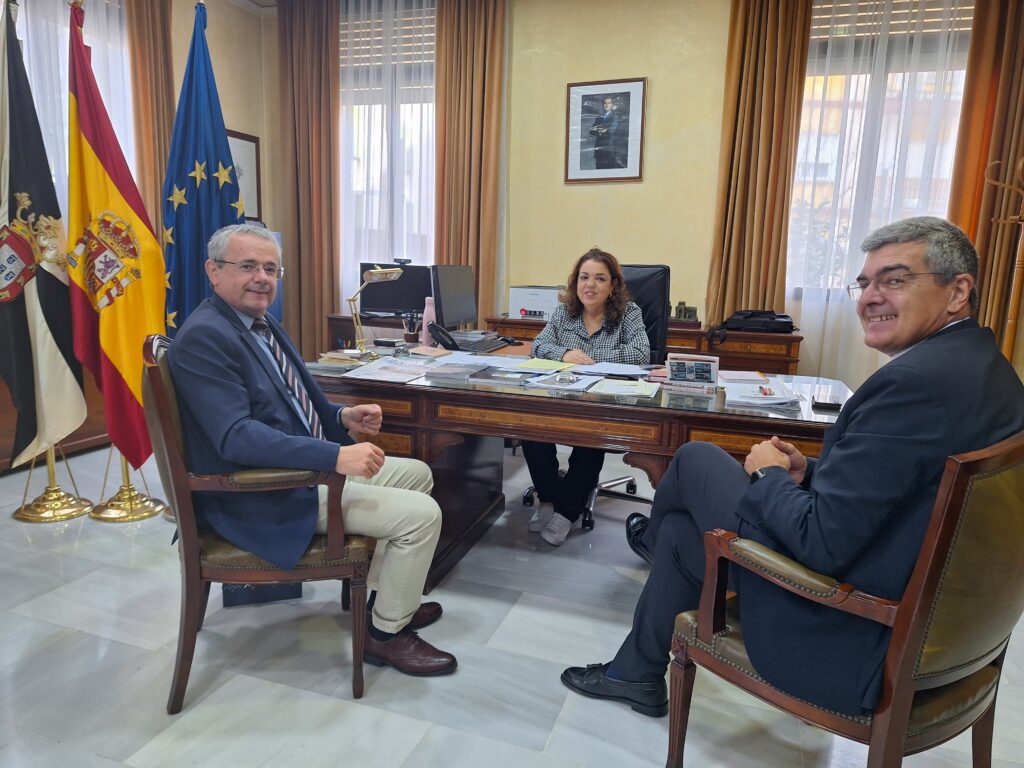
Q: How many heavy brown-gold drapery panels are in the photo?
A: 5